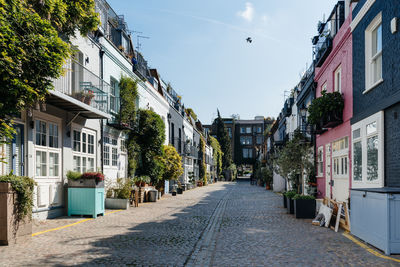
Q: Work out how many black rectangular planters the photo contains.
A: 3